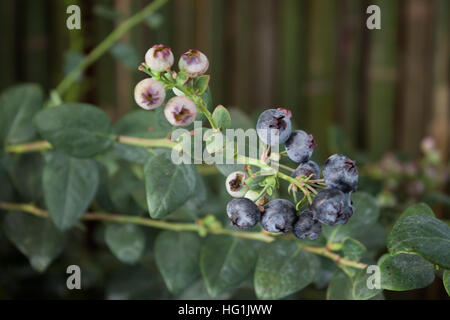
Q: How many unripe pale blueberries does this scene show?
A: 5